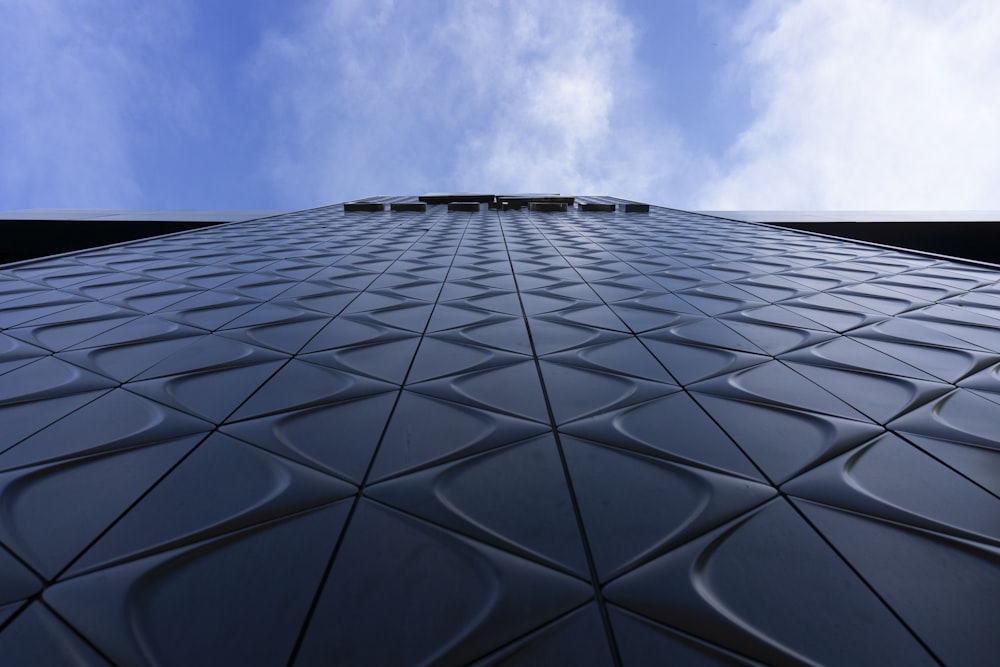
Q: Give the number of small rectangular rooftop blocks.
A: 6